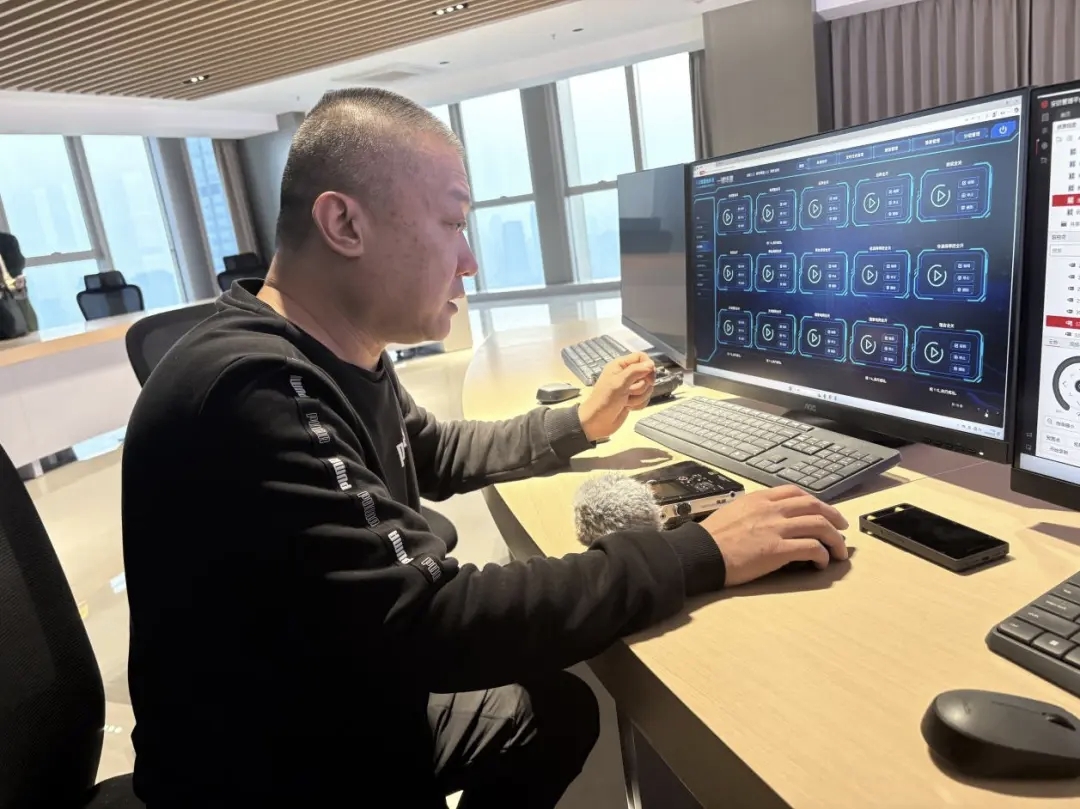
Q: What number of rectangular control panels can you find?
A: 15